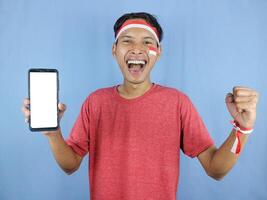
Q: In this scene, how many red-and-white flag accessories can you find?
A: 3